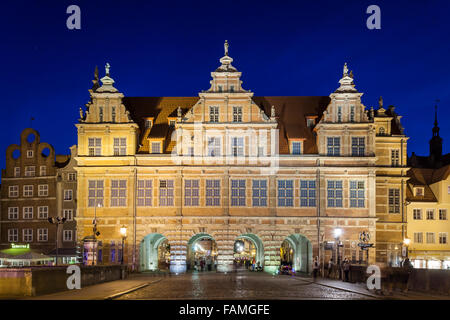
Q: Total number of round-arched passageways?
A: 4